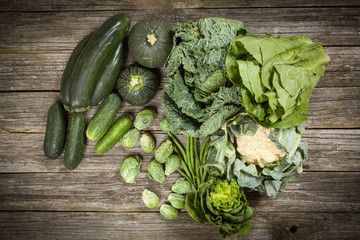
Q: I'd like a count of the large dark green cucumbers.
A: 3